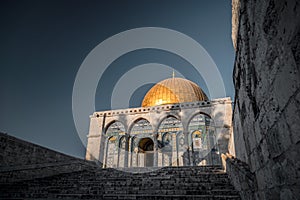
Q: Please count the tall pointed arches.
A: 4